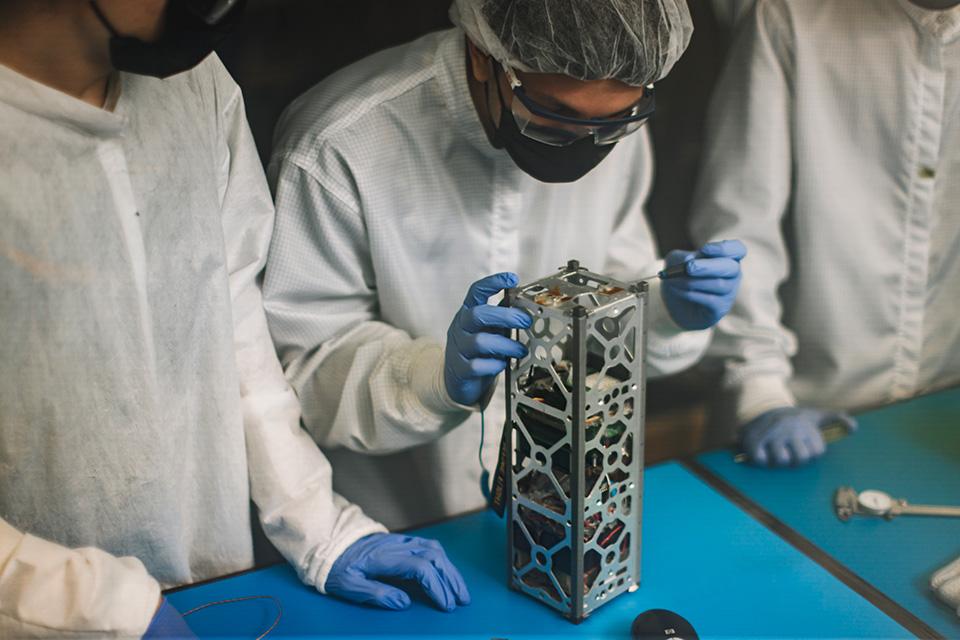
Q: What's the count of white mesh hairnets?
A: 1